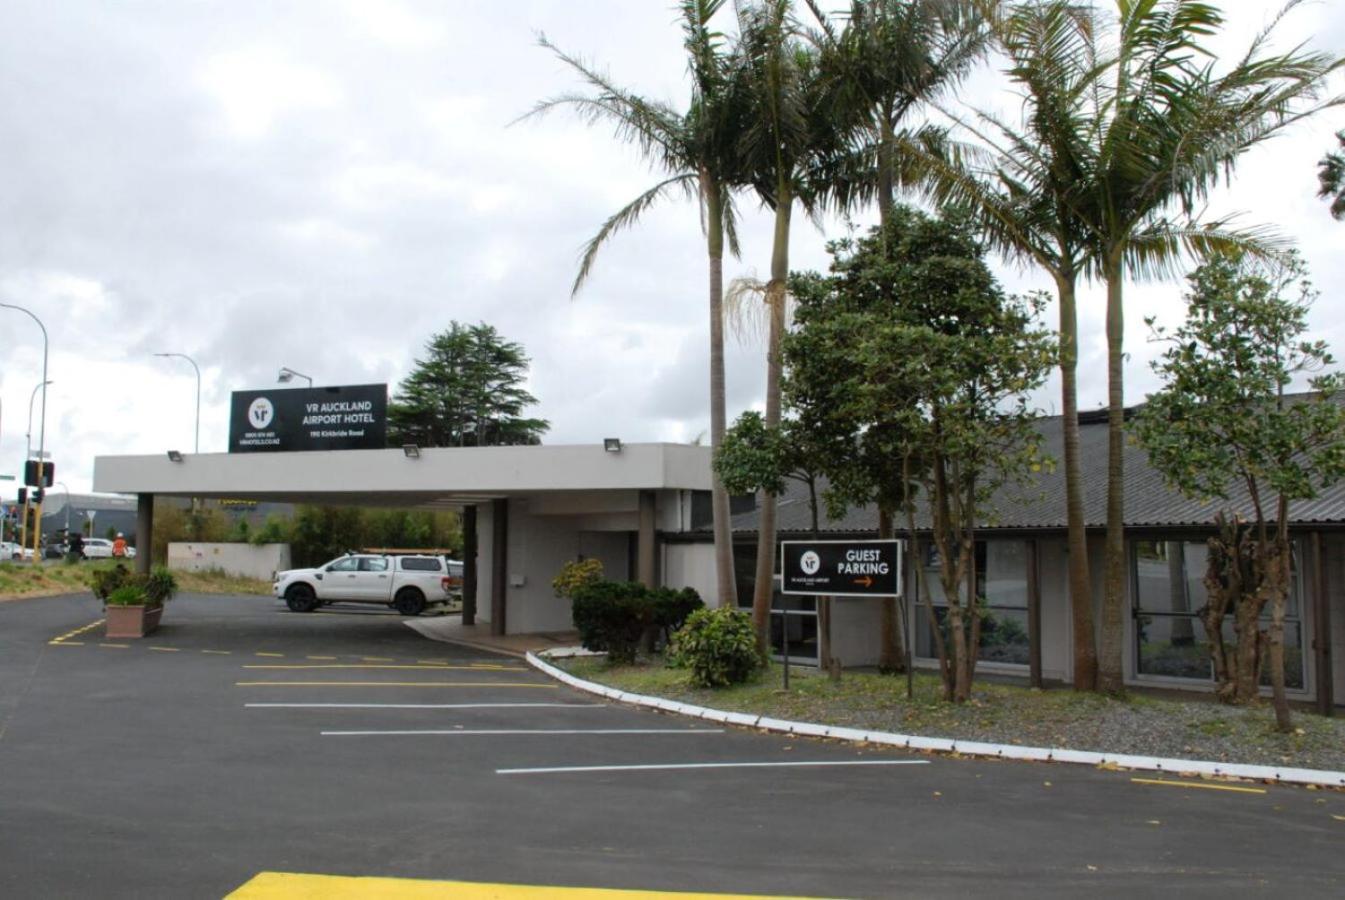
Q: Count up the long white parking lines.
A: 3